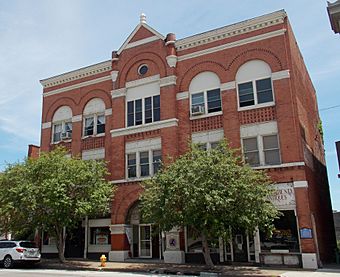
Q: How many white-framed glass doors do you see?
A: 1